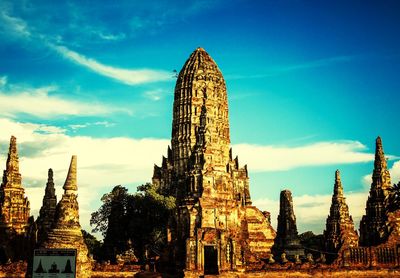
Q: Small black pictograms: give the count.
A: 3